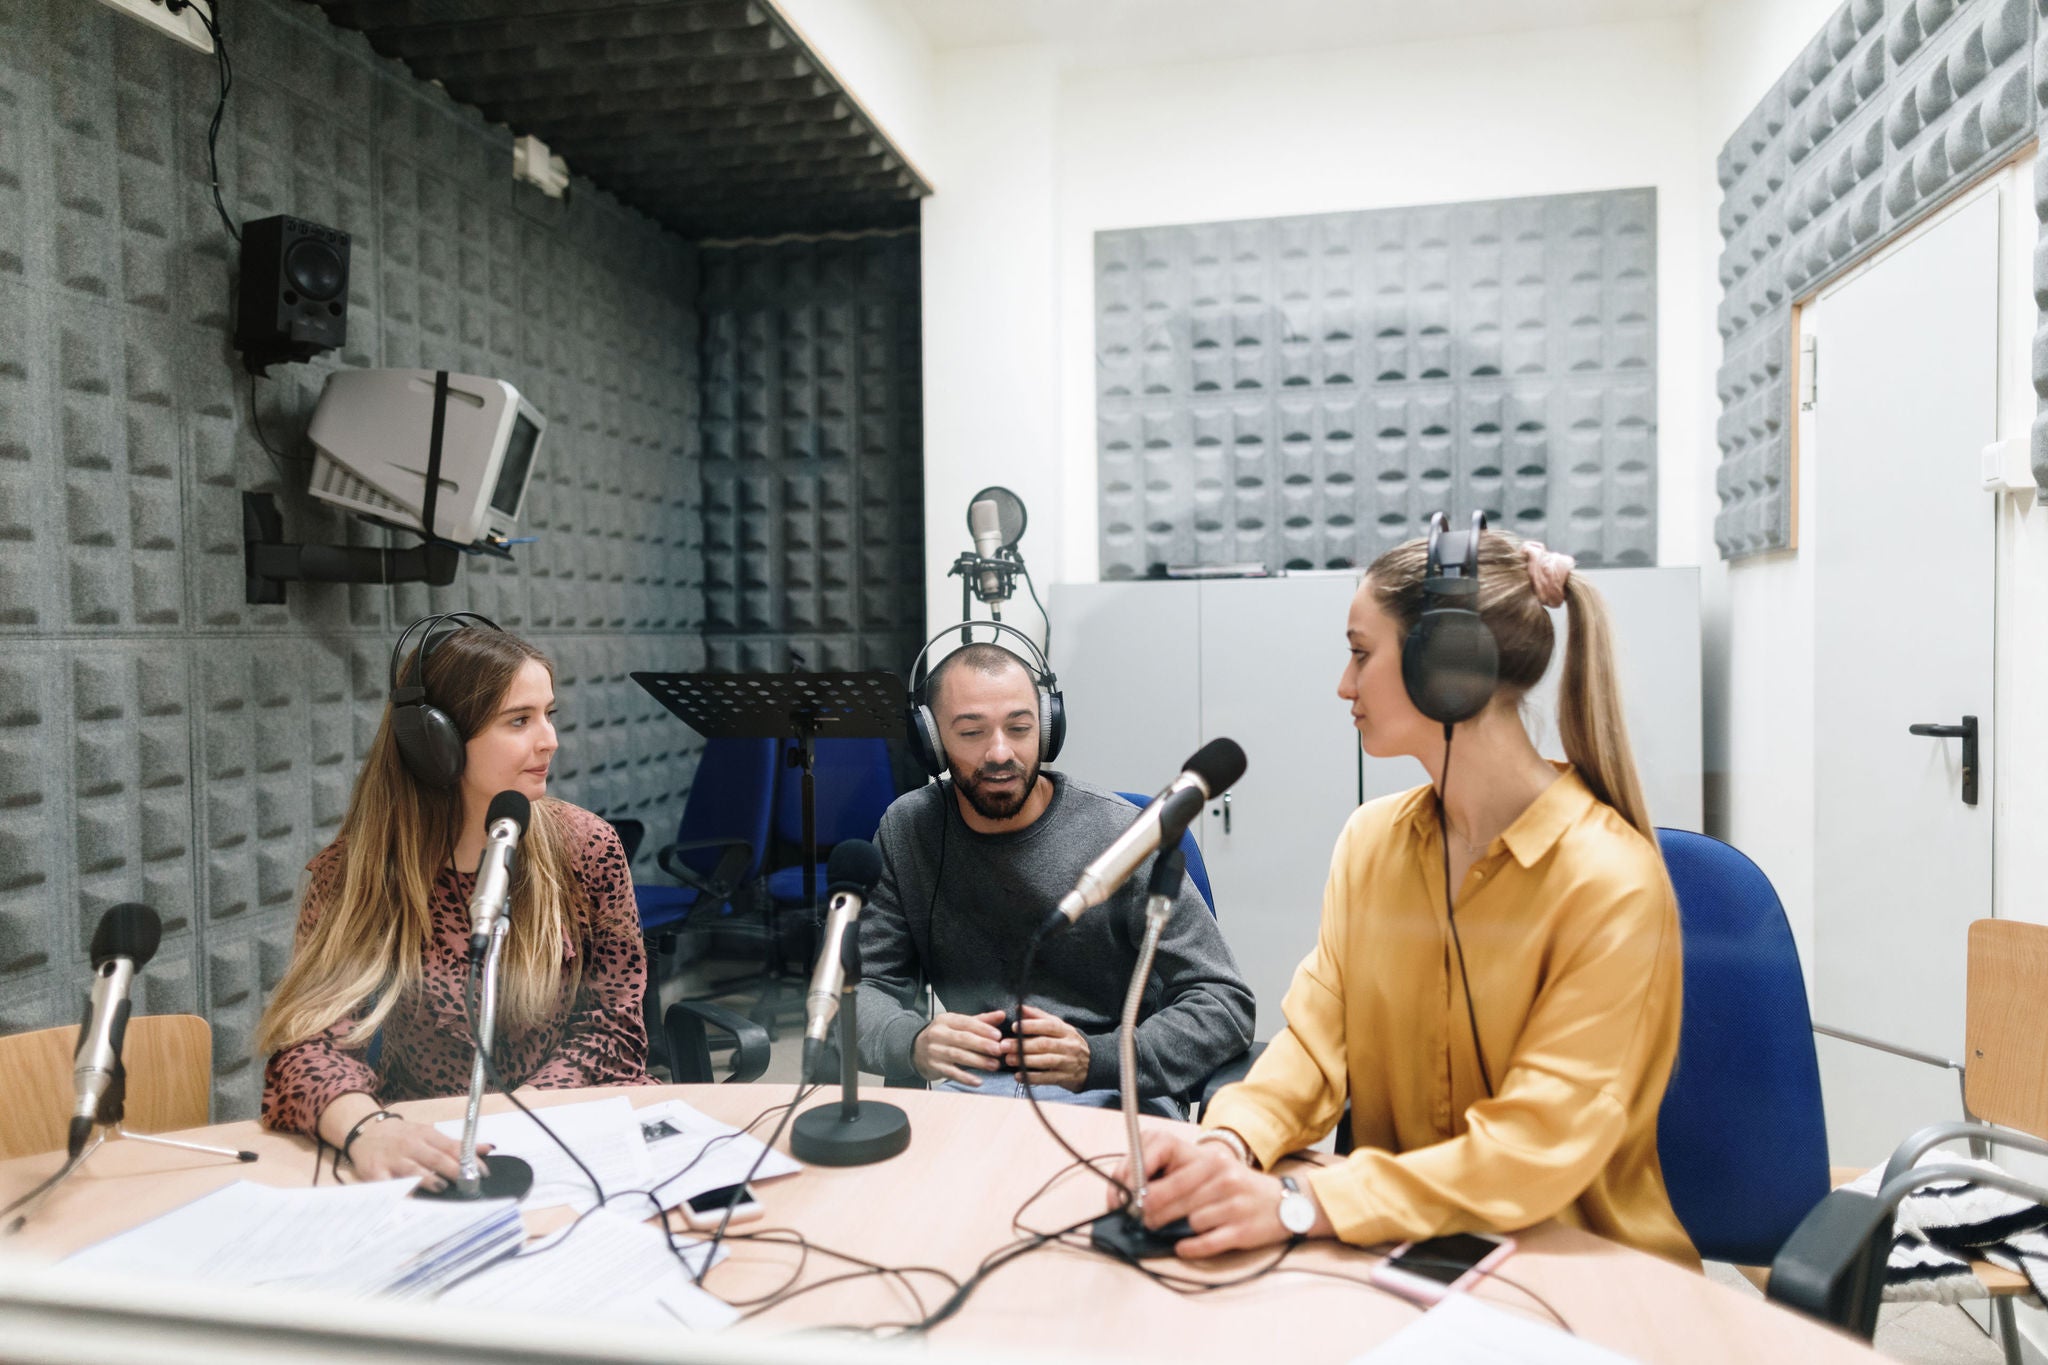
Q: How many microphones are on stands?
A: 5